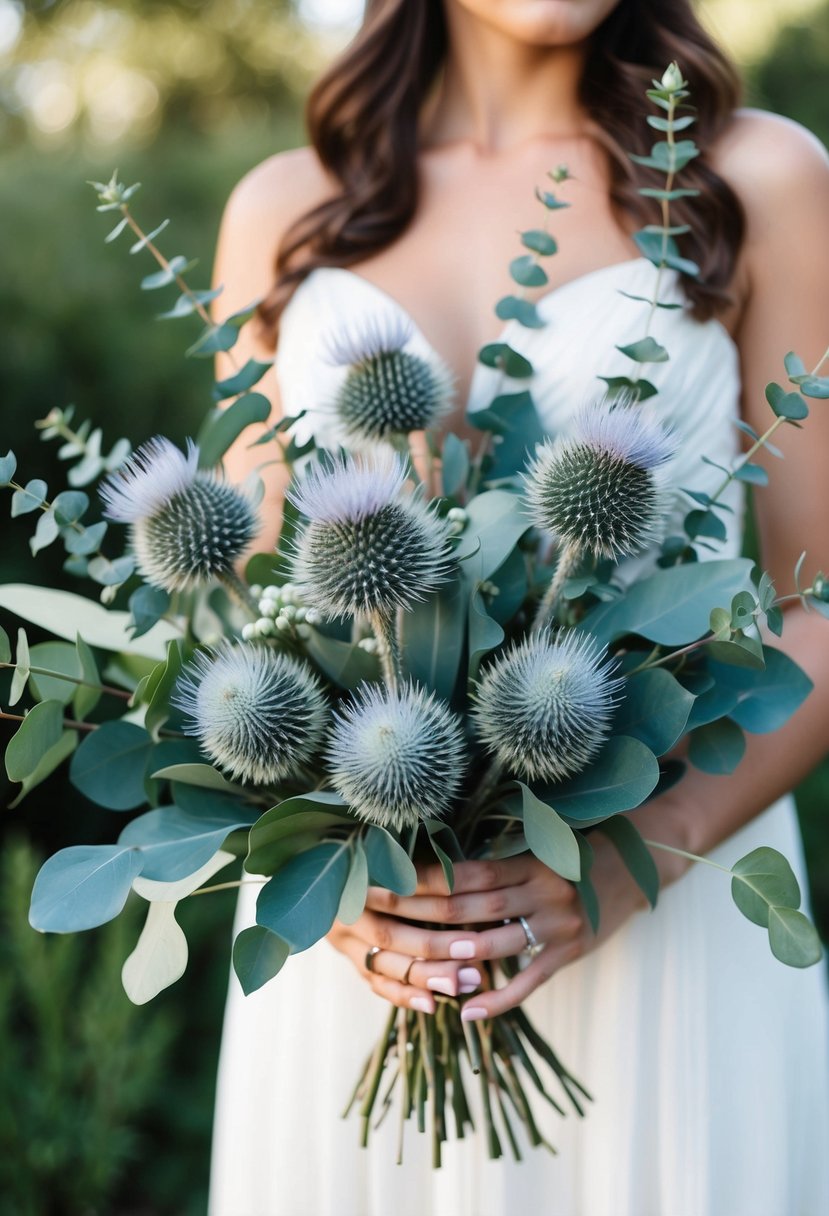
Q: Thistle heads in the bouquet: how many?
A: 7